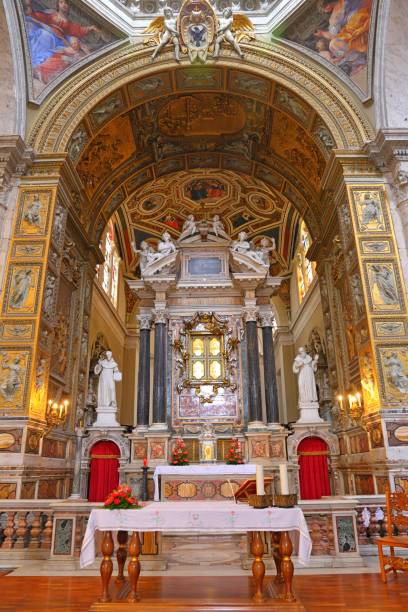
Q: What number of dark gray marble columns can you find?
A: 4